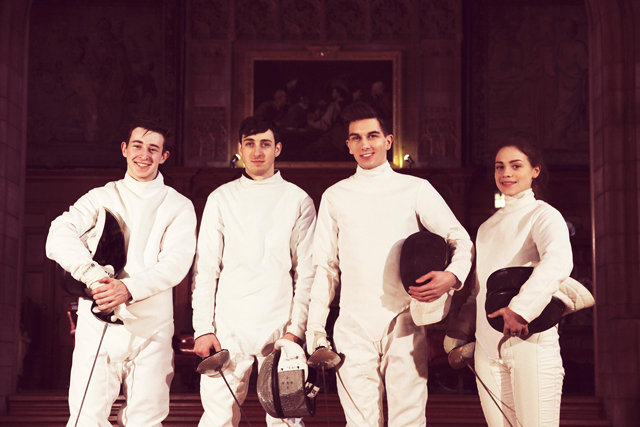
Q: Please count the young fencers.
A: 4